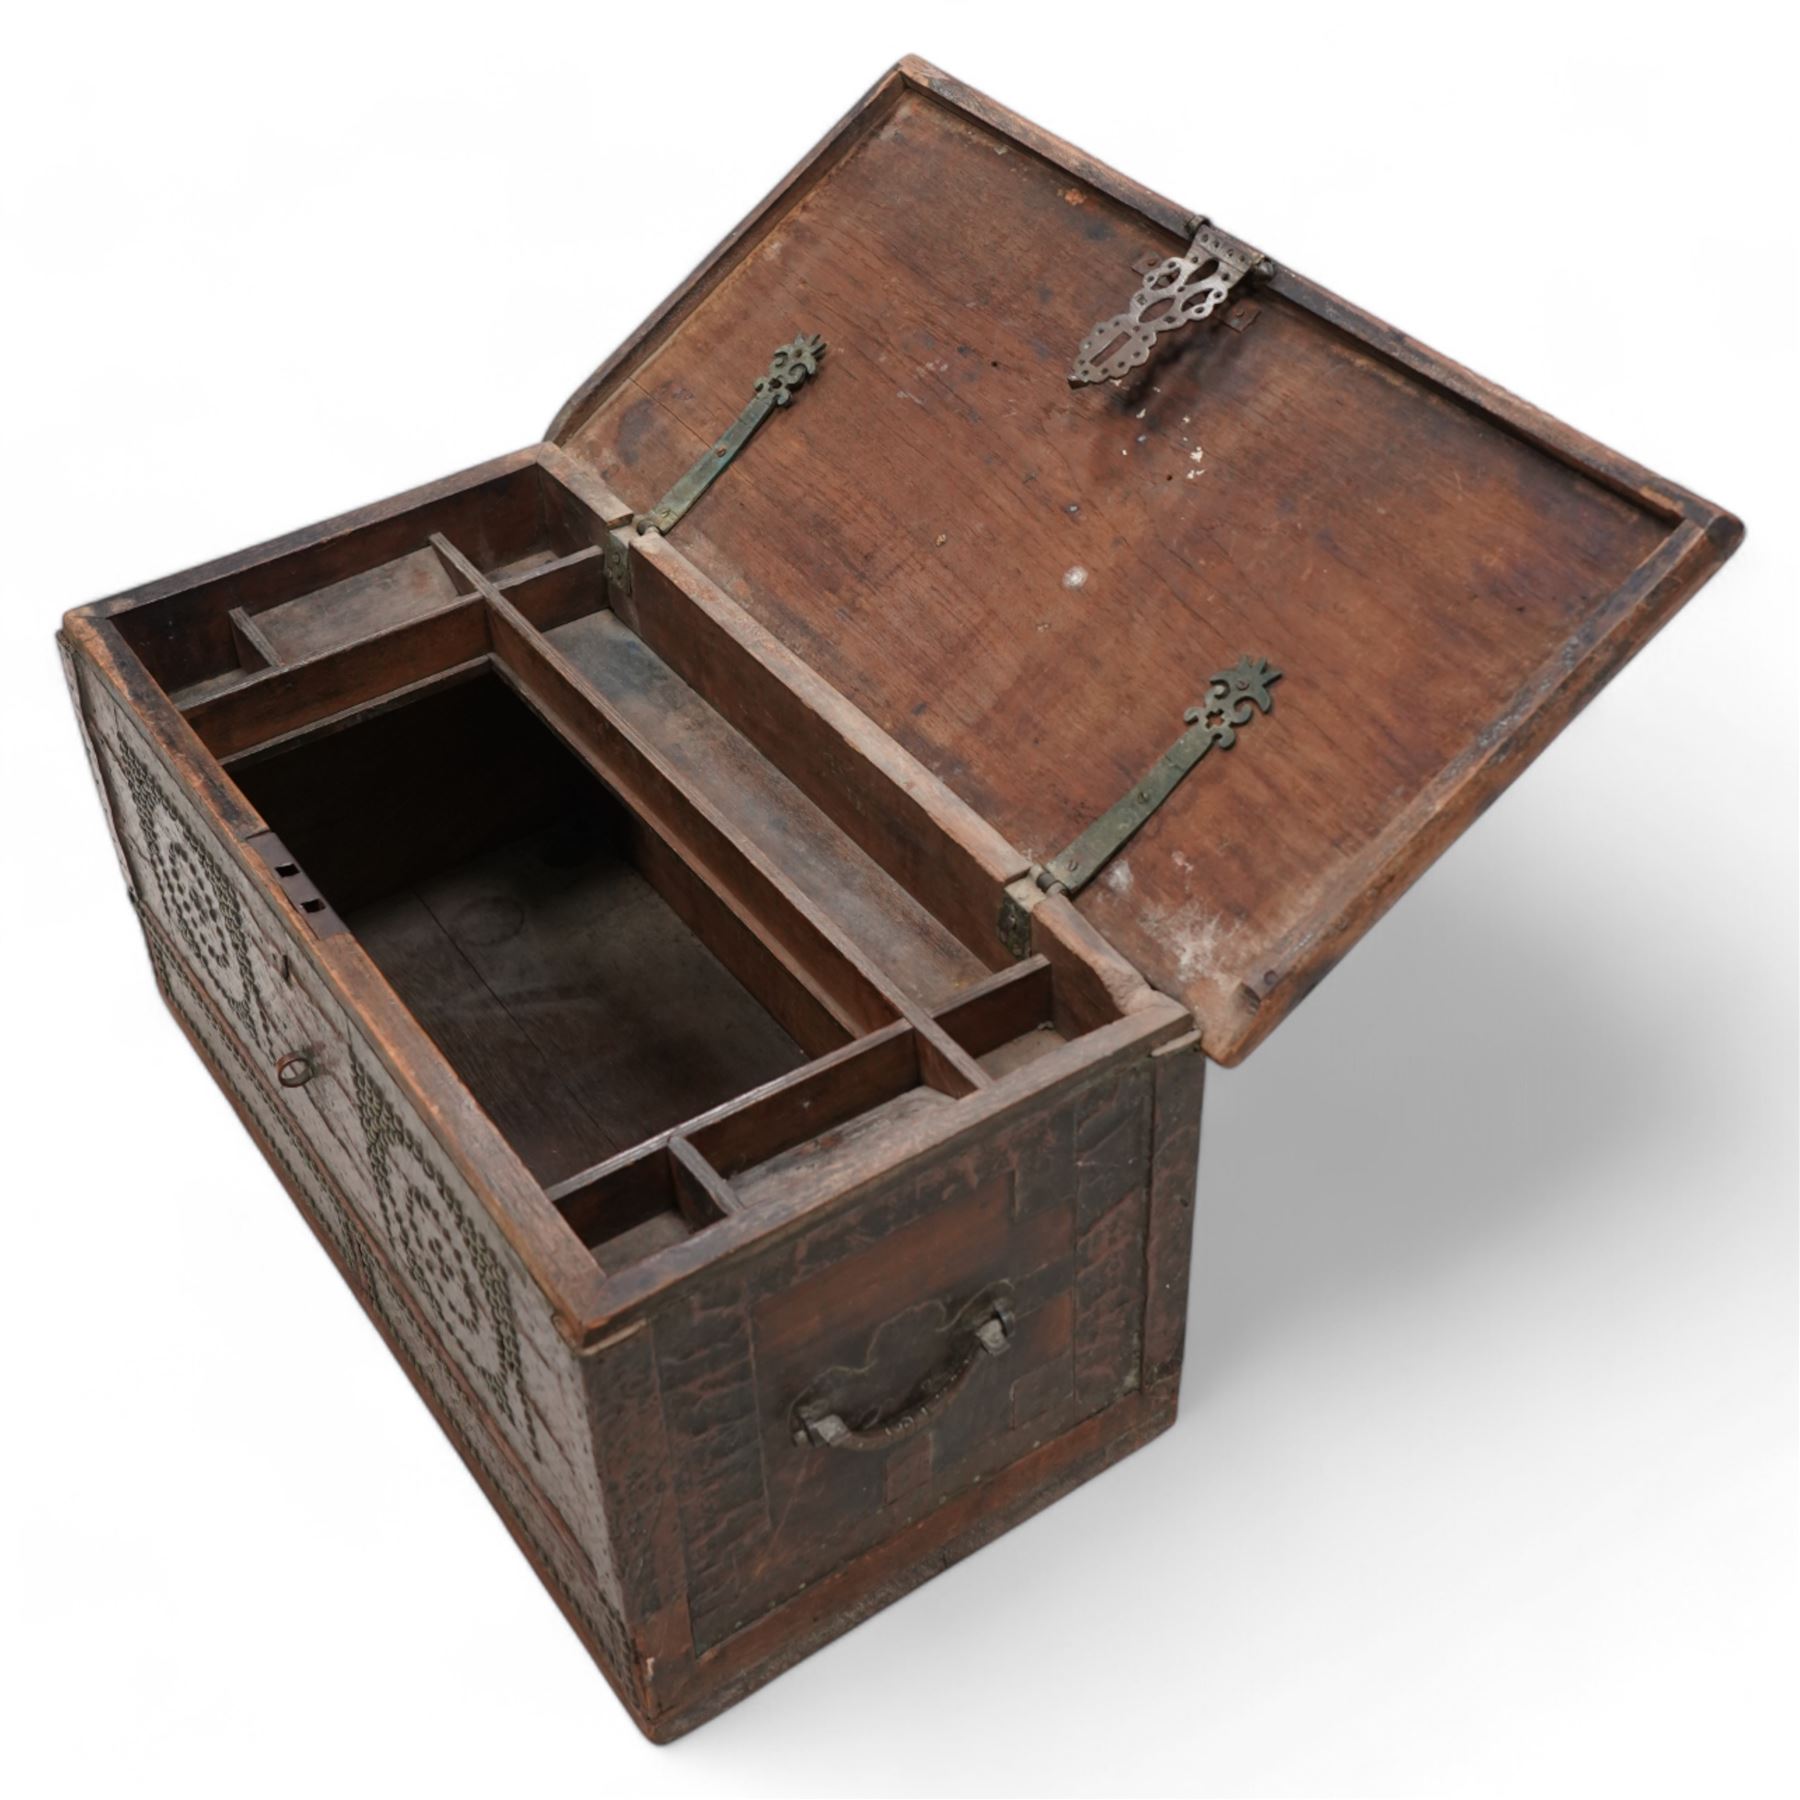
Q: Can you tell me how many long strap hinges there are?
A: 2